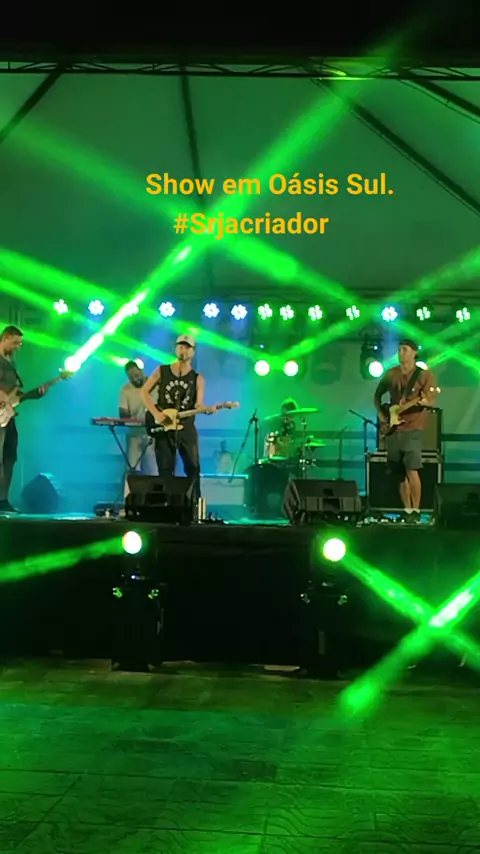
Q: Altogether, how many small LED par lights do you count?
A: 13